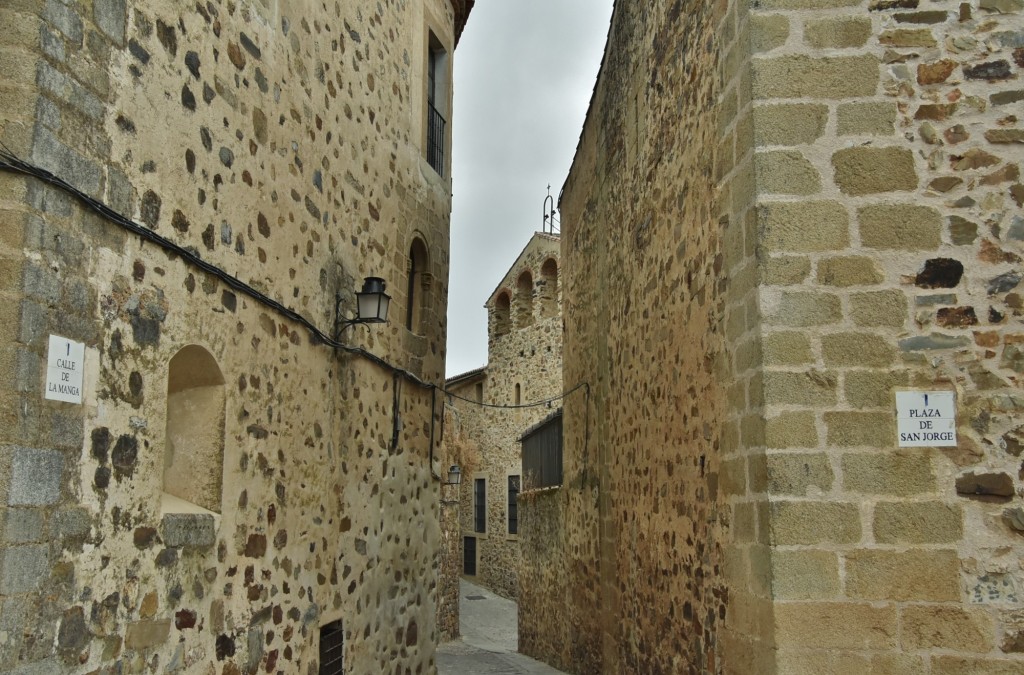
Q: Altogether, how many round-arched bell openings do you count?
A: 3